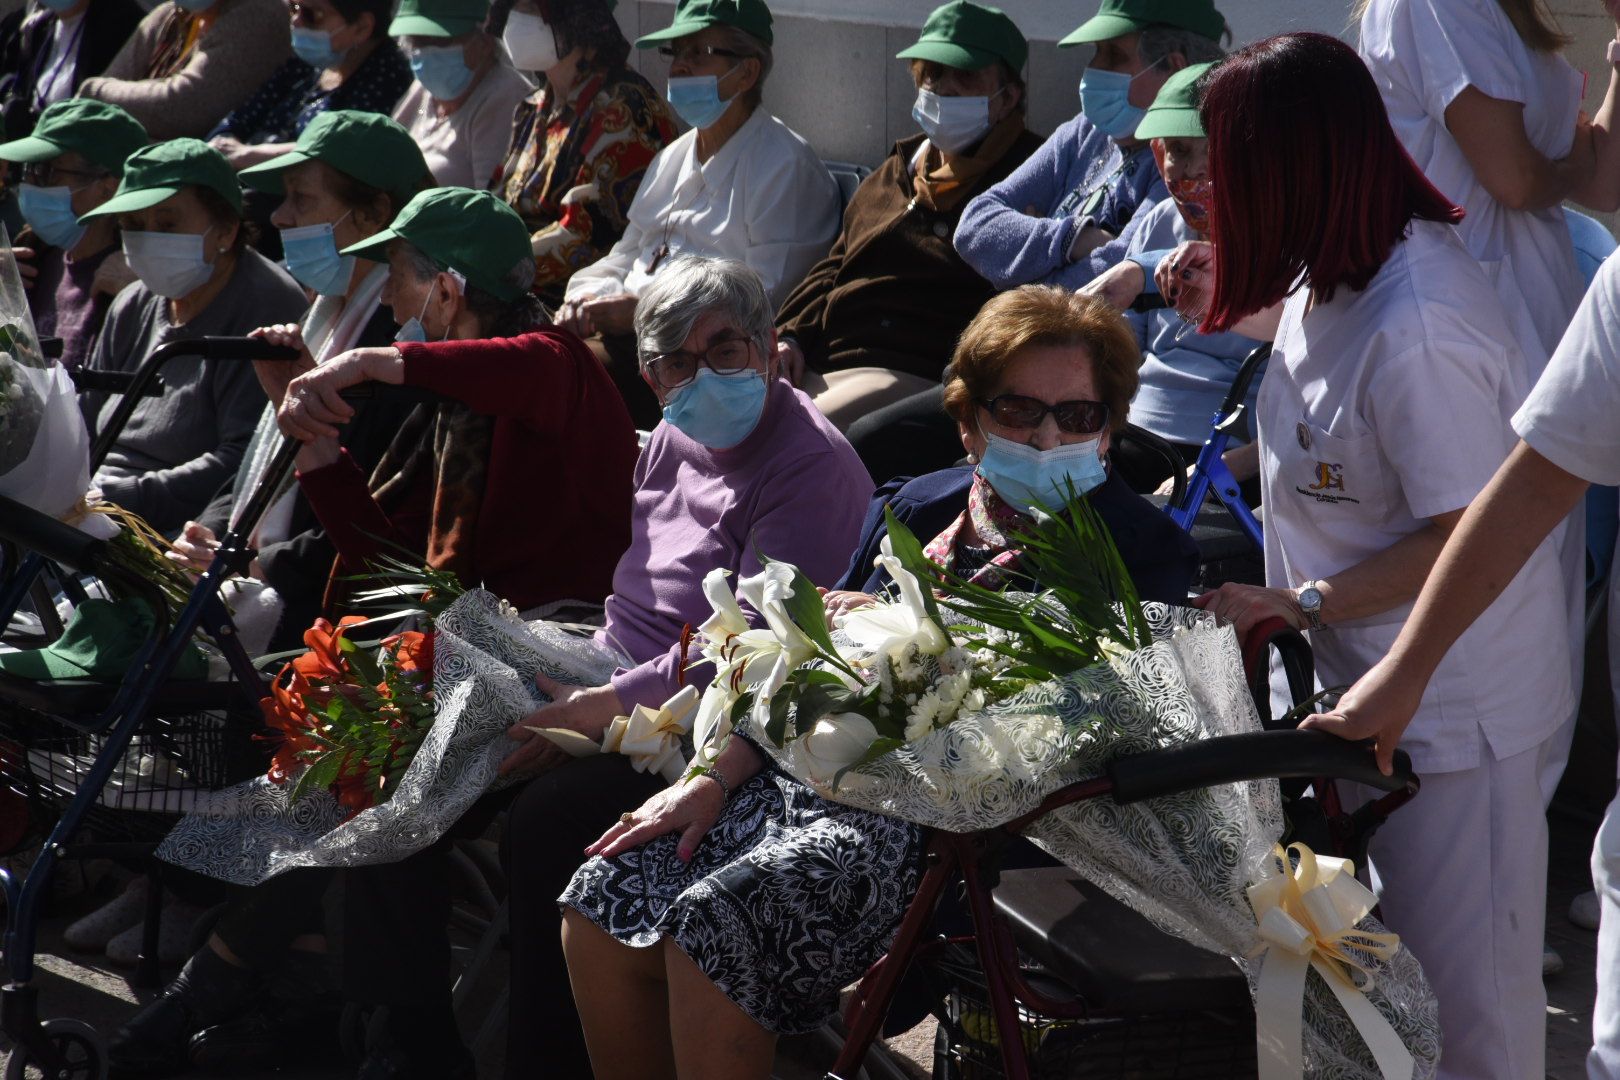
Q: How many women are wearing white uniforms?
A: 3